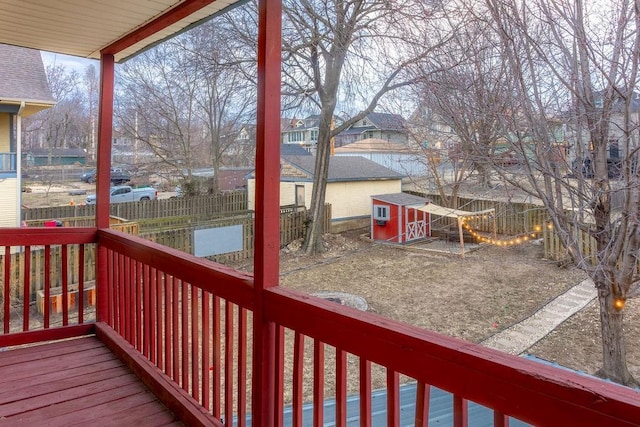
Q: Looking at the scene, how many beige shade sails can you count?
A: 1